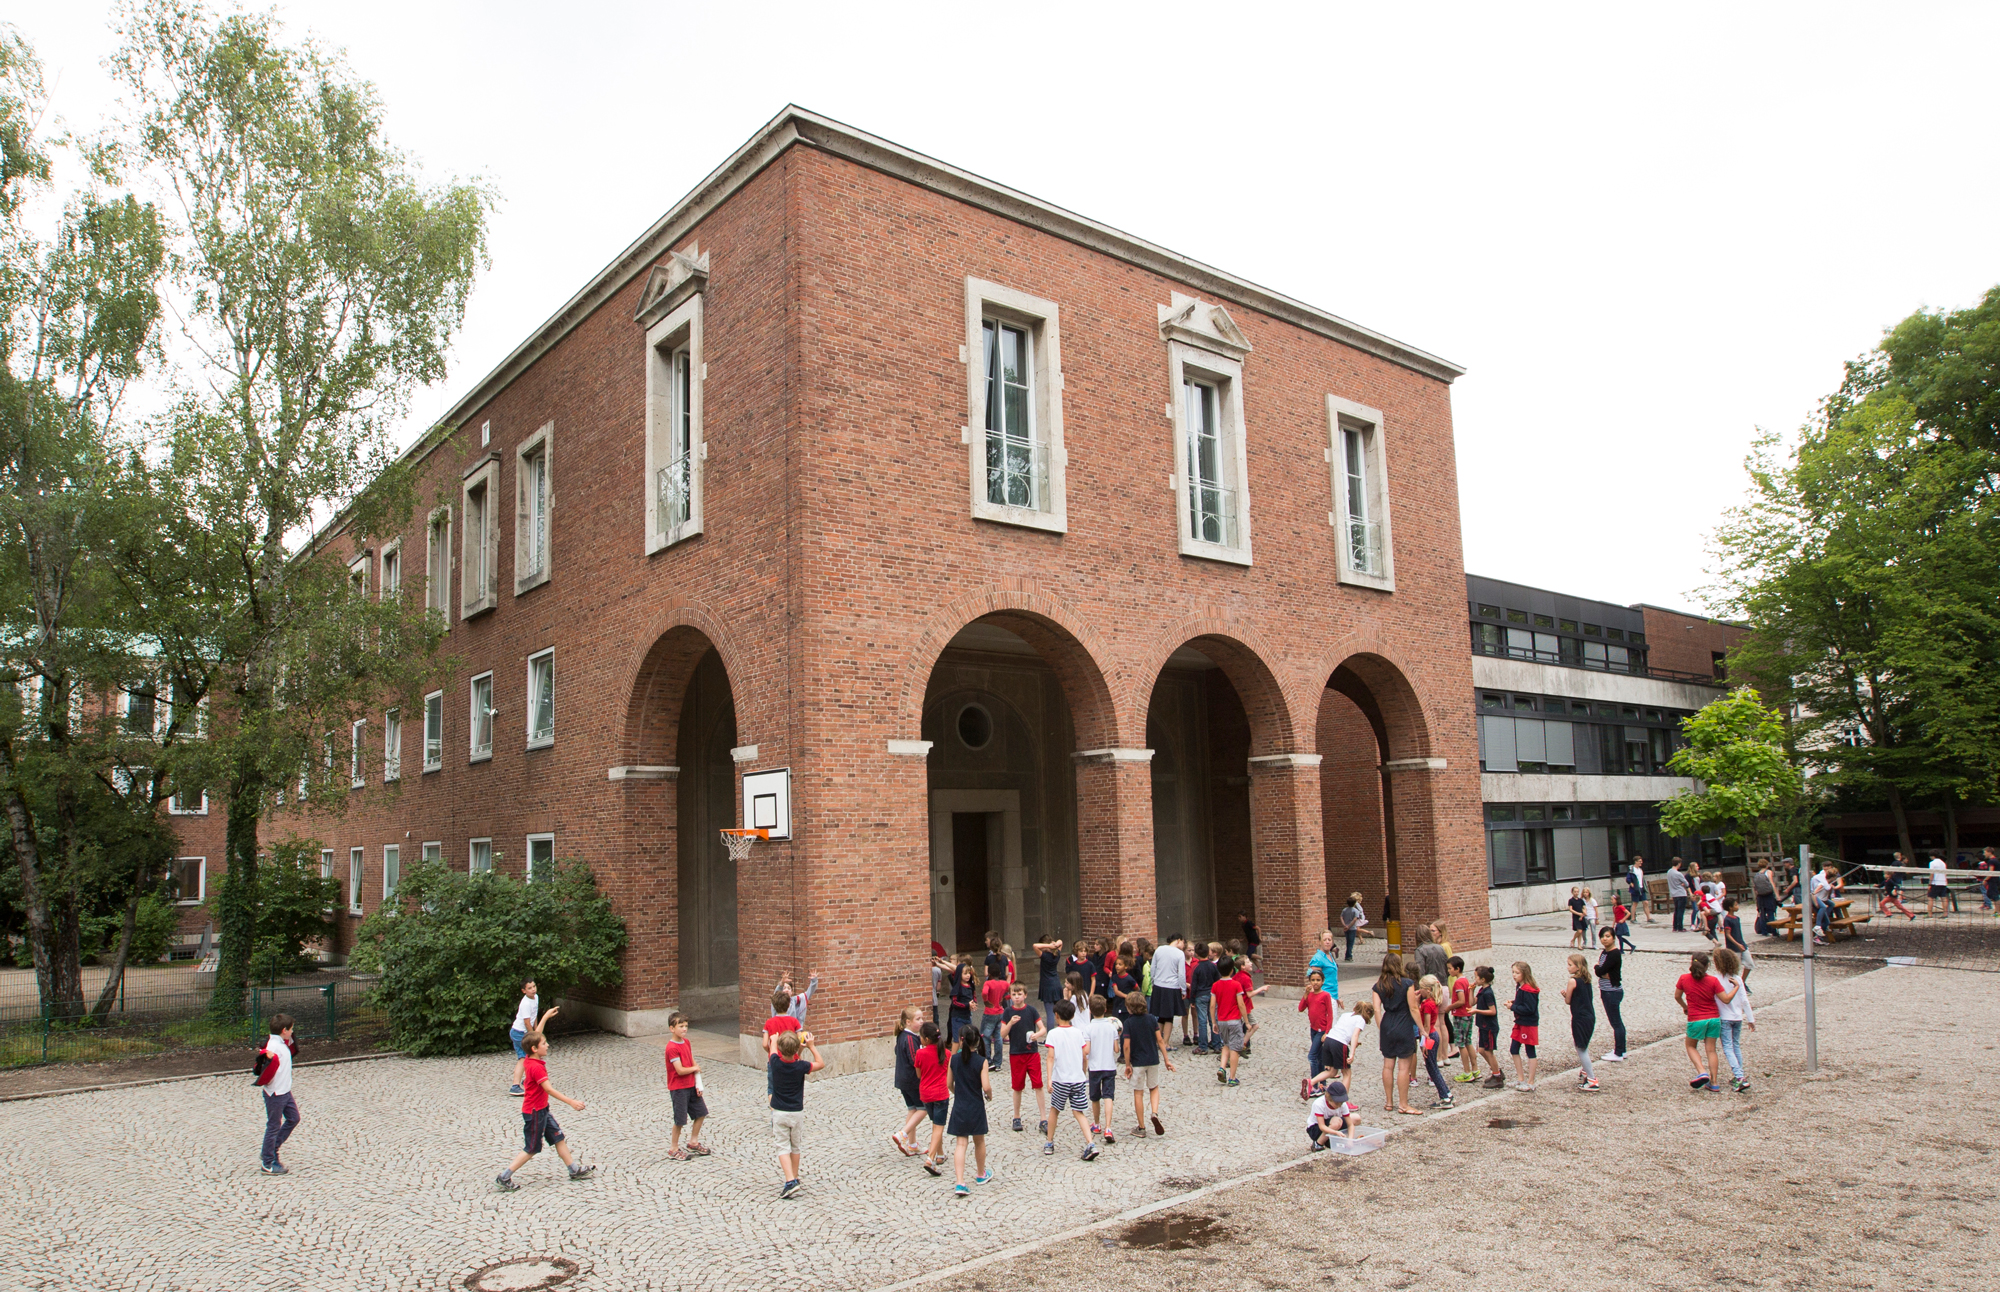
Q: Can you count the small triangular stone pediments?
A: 2